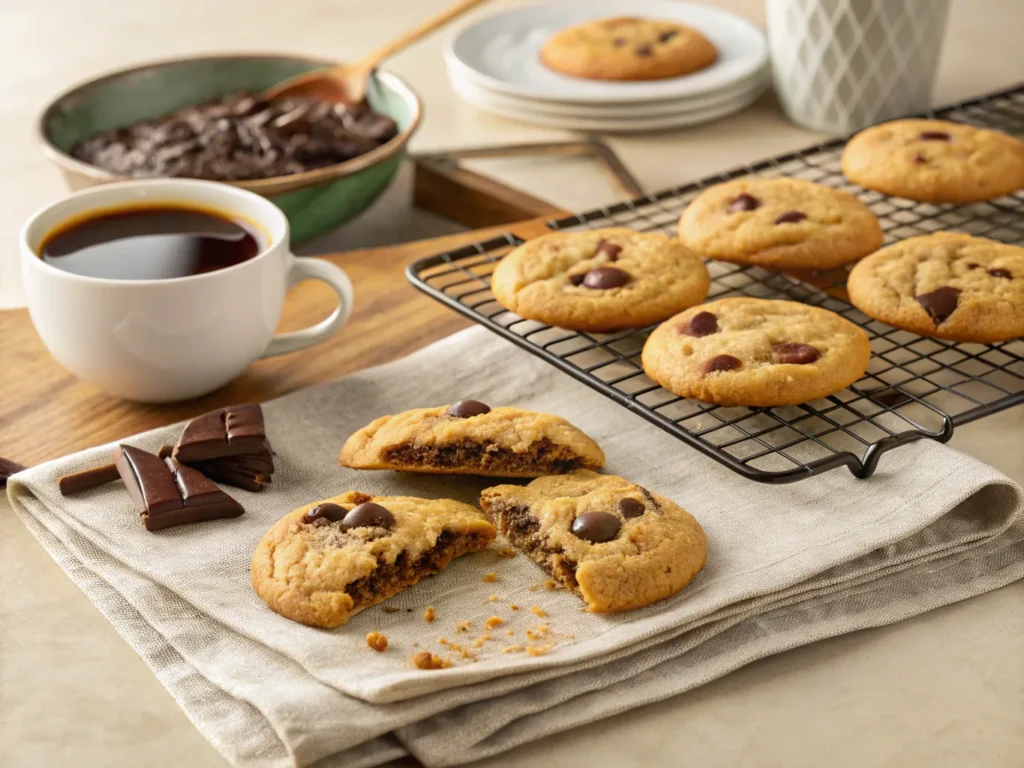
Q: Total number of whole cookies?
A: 6